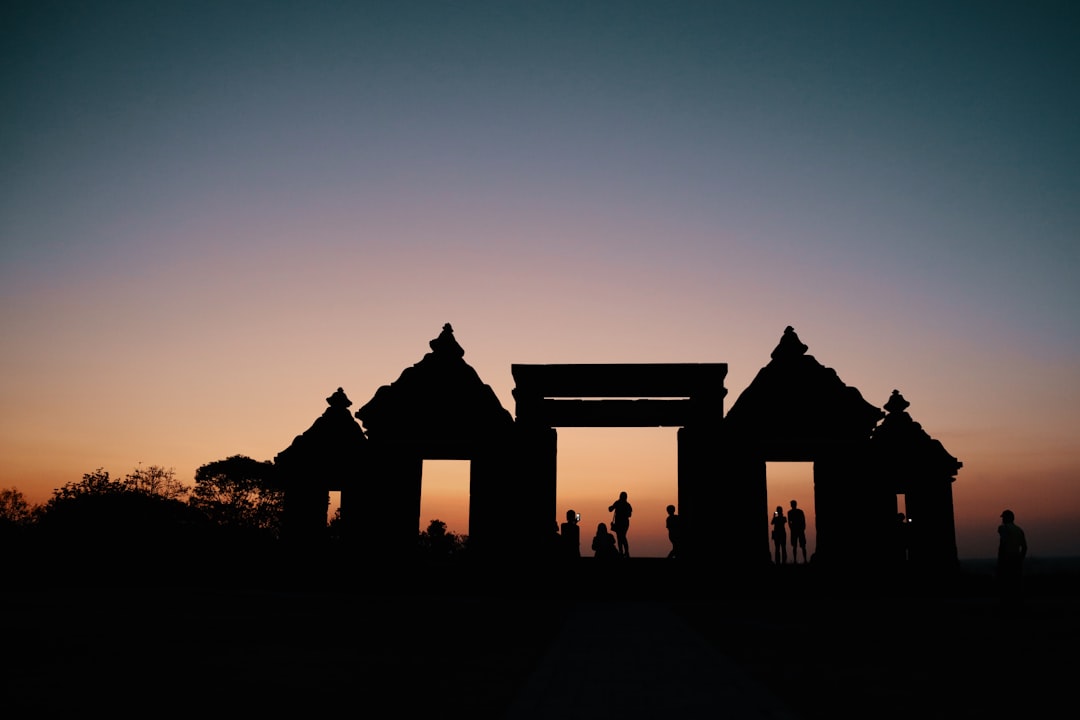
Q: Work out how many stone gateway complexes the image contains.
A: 1